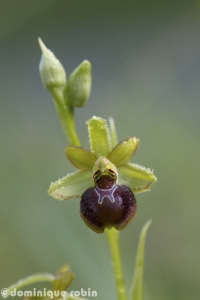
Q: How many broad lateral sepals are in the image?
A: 2